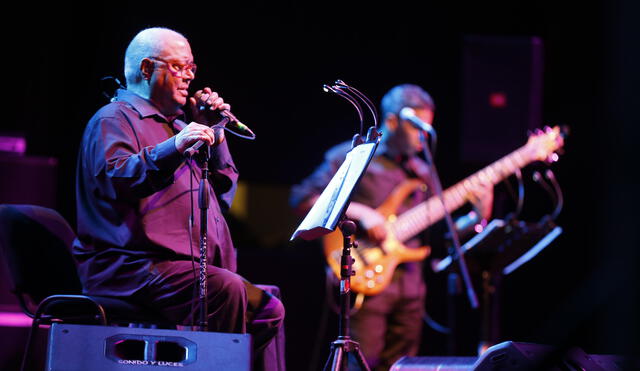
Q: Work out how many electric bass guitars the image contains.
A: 1